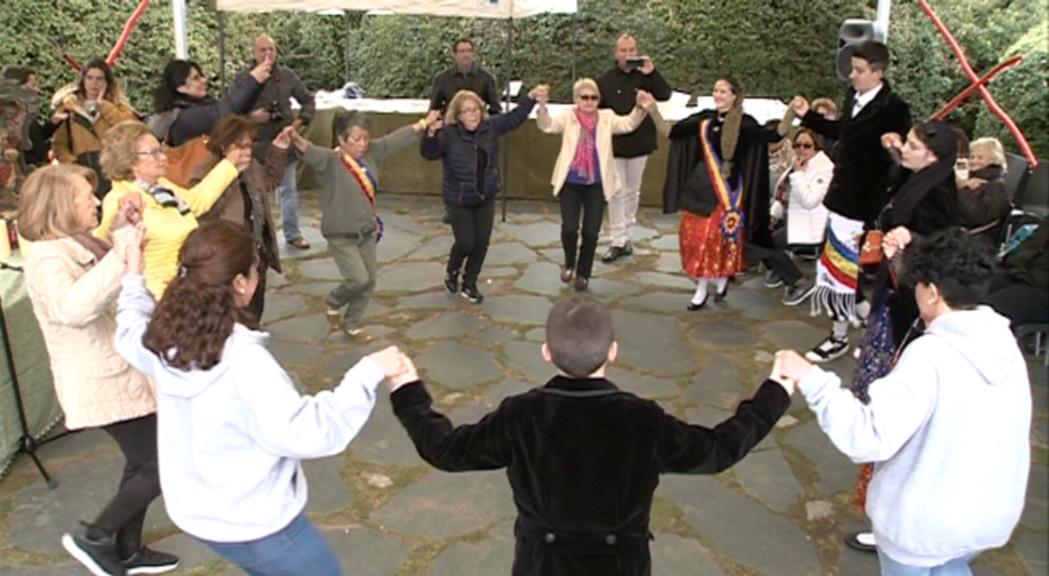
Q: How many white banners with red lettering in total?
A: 0